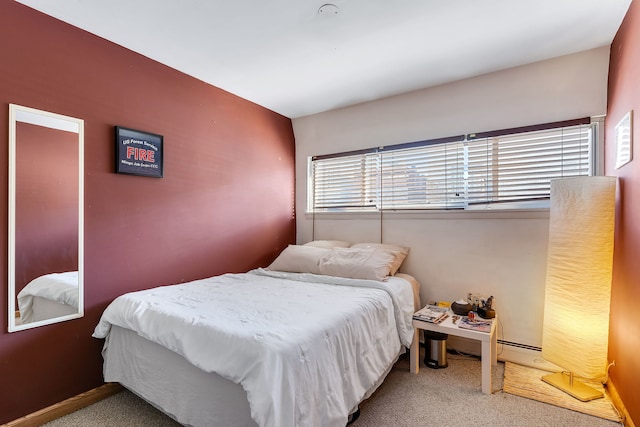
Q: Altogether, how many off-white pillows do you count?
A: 4